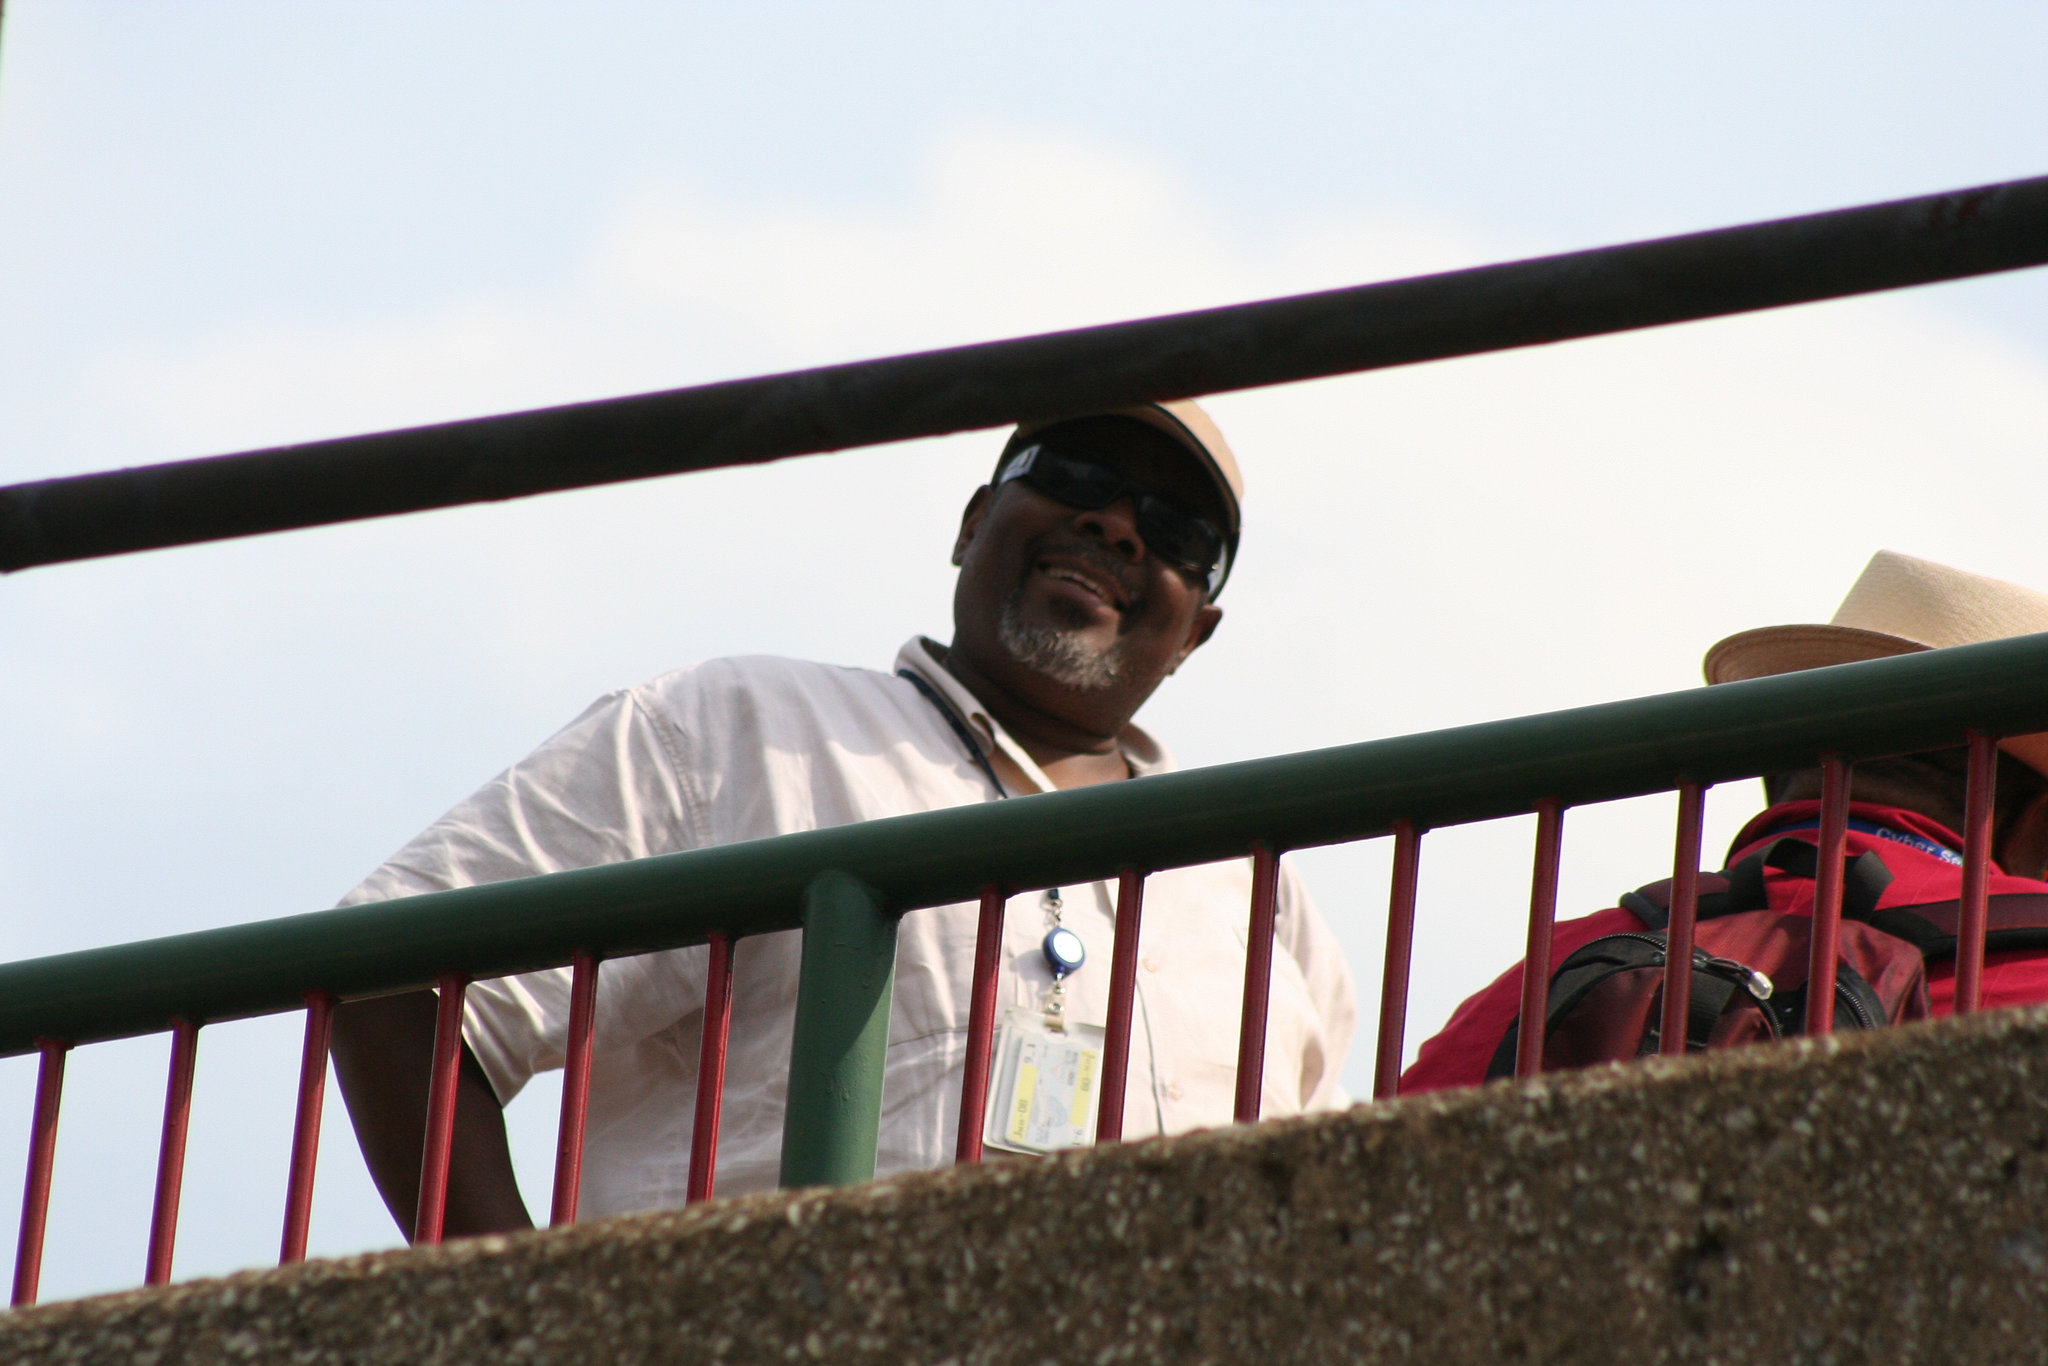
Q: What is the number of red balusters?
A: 14